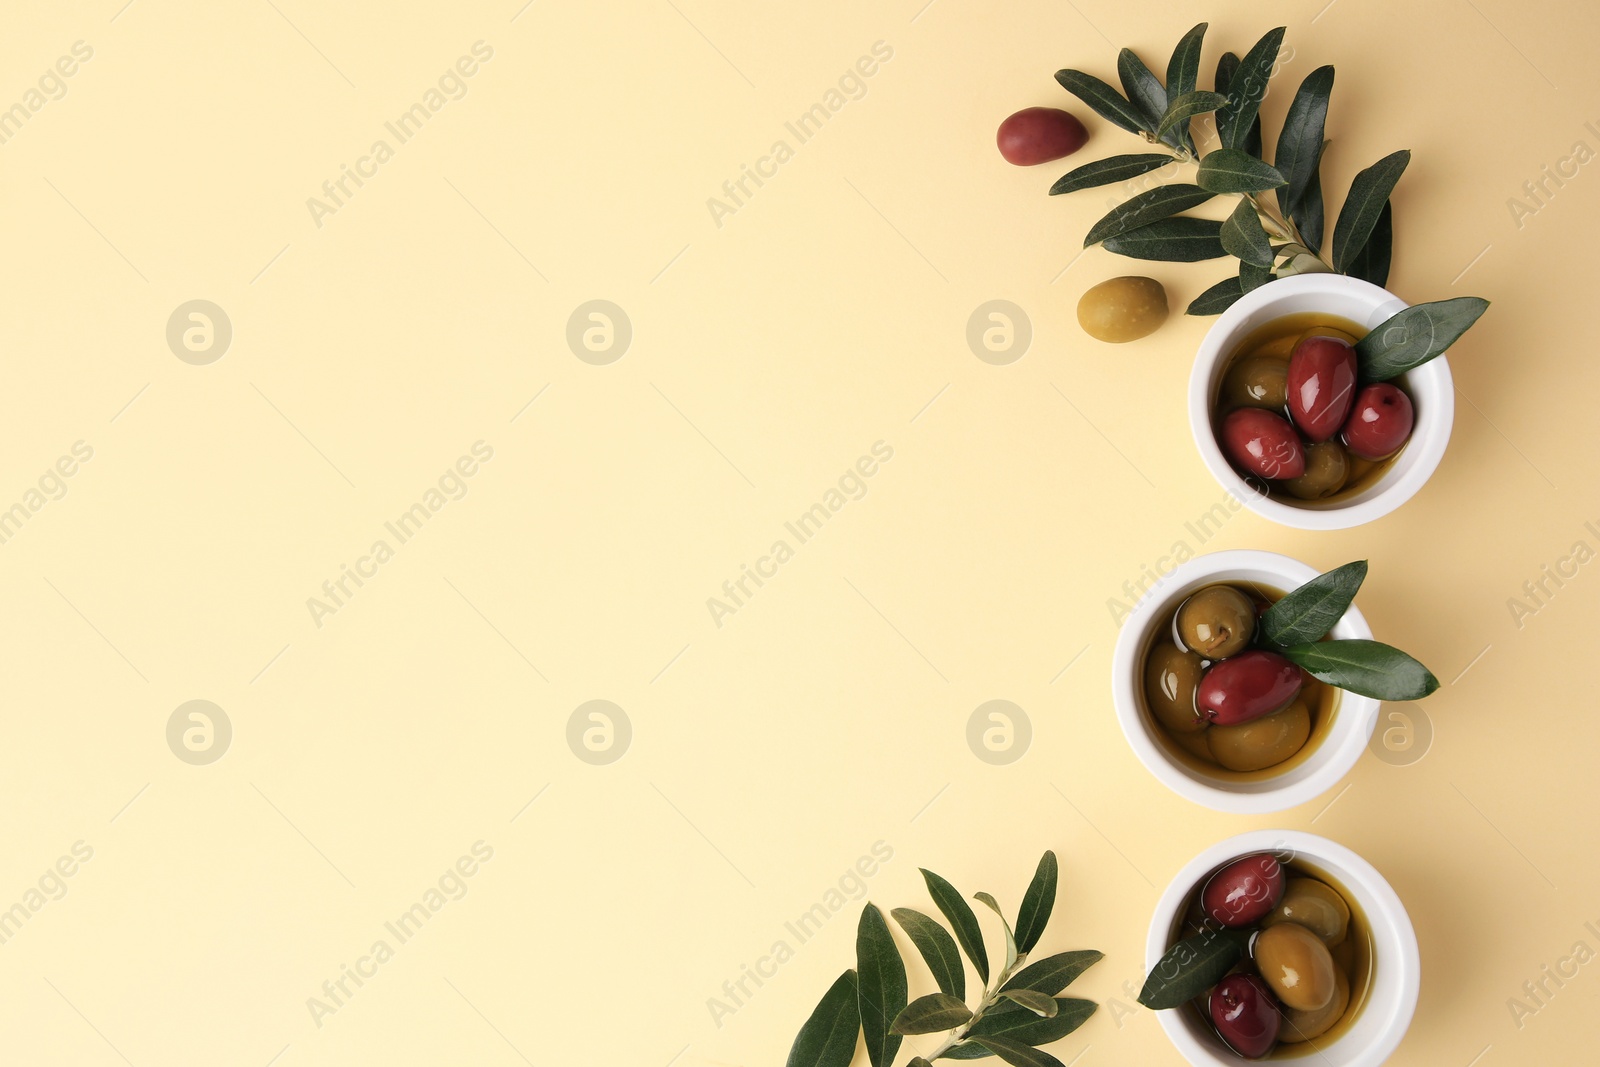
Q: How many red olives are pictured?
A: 7